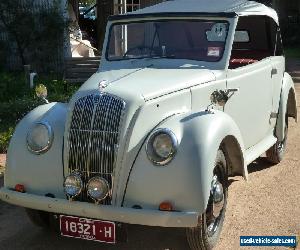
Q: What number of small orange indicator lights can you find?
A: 2